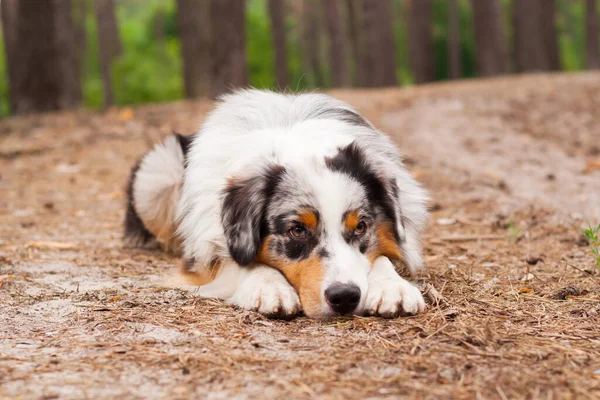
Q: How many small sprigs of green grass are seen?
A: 2